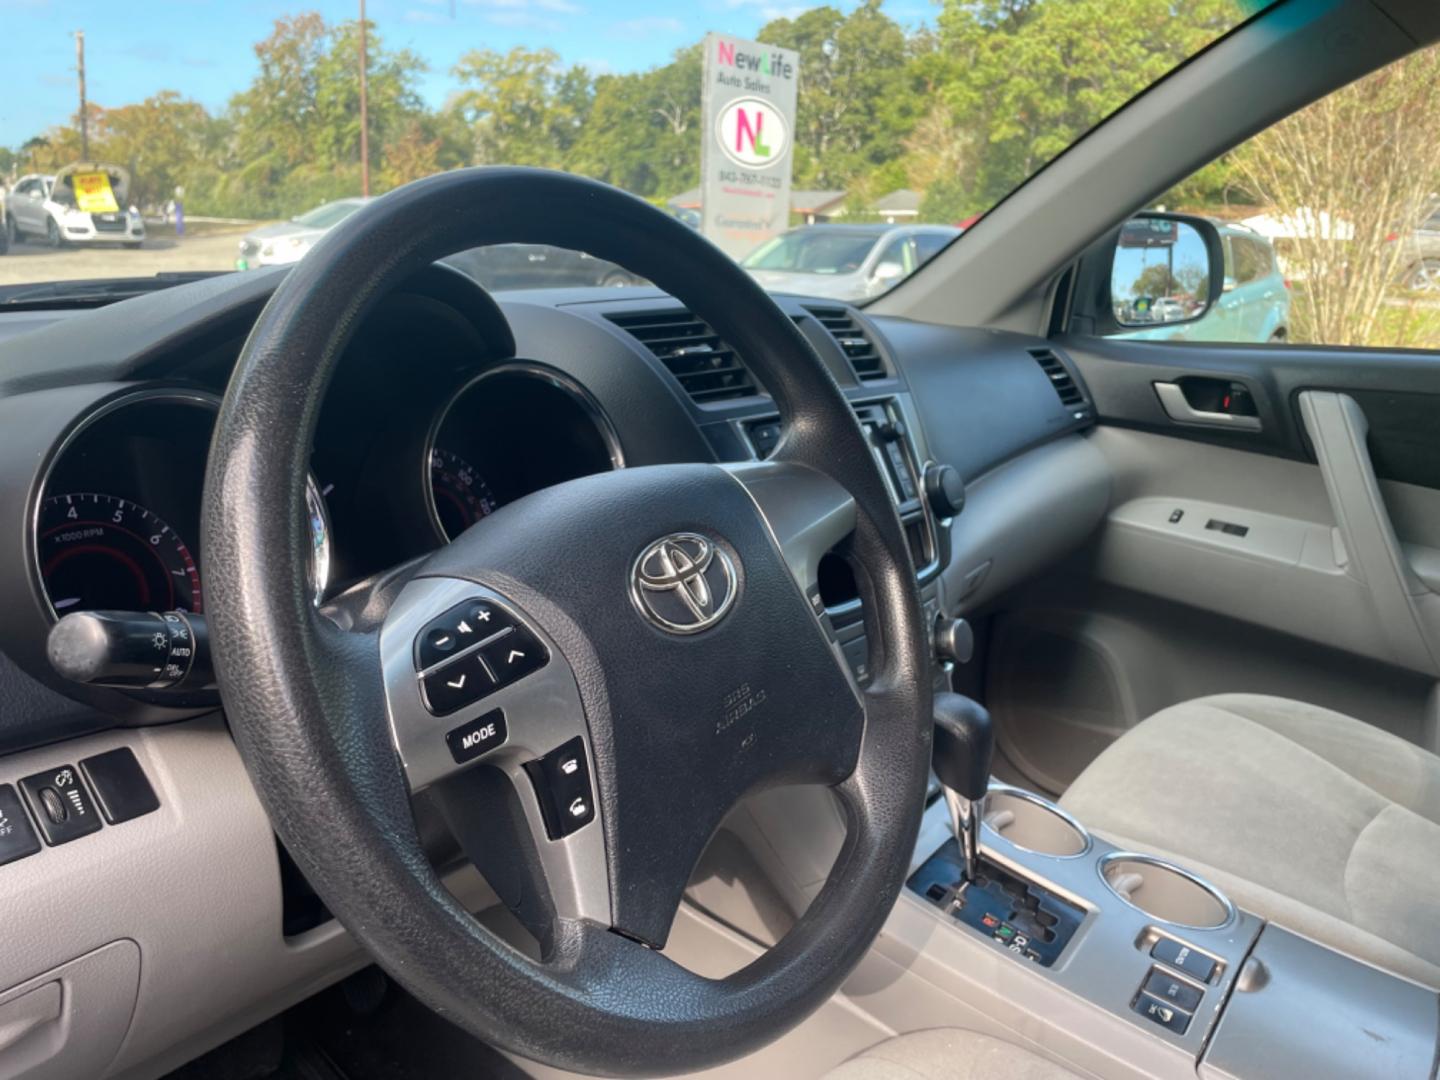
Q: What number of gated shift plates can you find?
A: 1